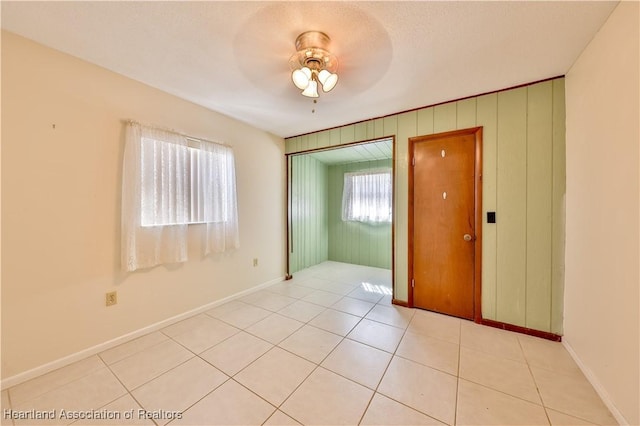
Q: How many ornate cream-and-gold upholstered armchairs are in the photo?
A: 0